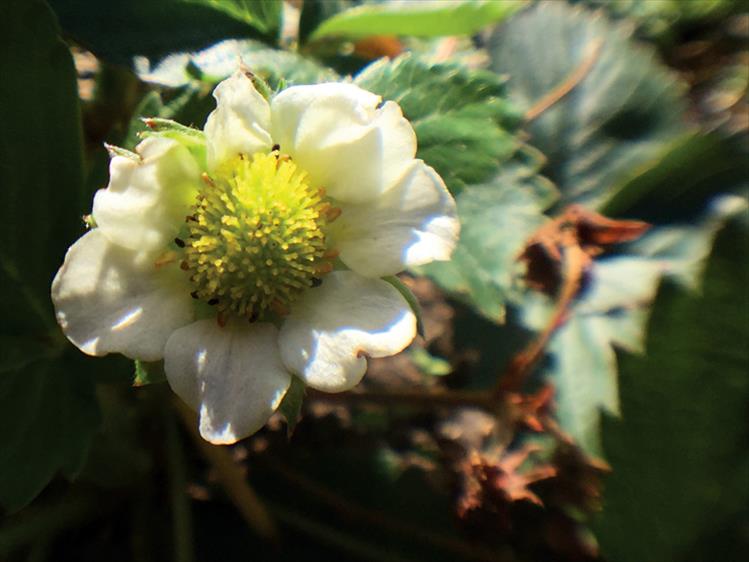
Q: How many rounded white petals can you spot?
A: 7